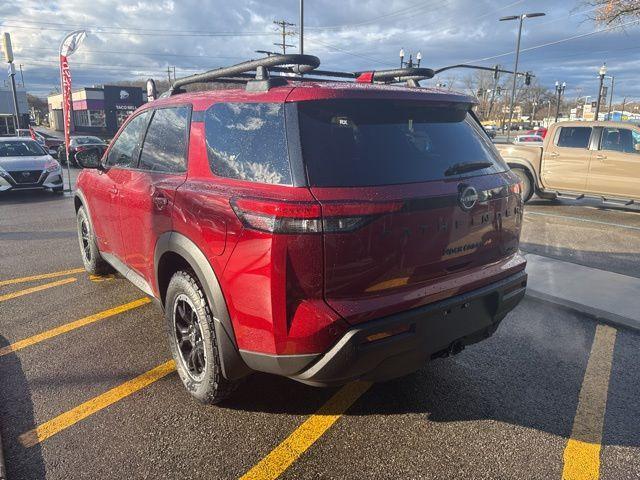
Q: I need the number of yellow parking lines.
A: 6